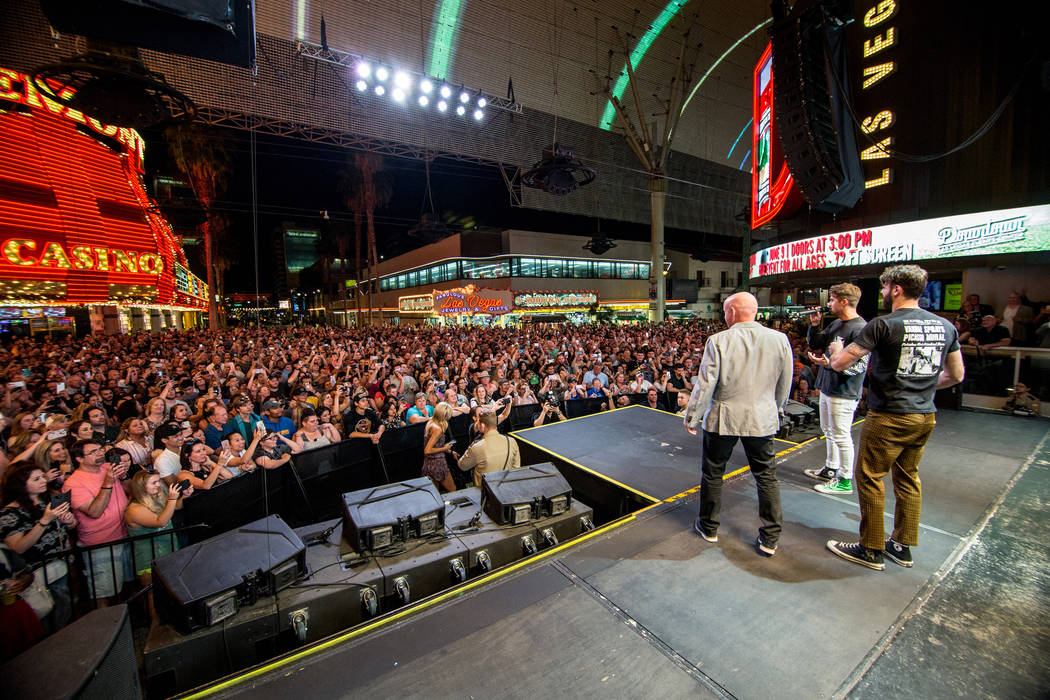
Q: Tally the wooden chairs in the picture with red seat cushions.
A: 0